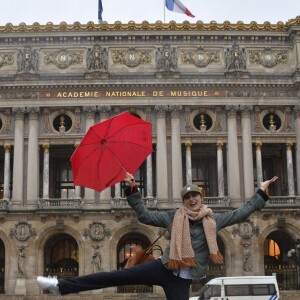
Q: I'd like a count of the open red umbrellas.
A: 1